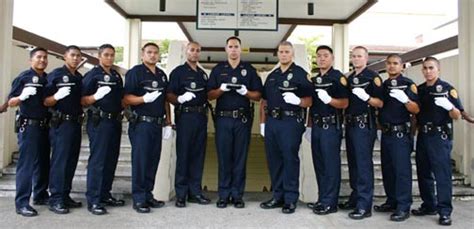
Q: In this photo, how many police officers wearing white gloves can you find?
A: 11